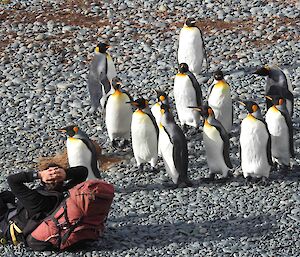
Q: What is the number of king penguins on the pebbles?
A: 13